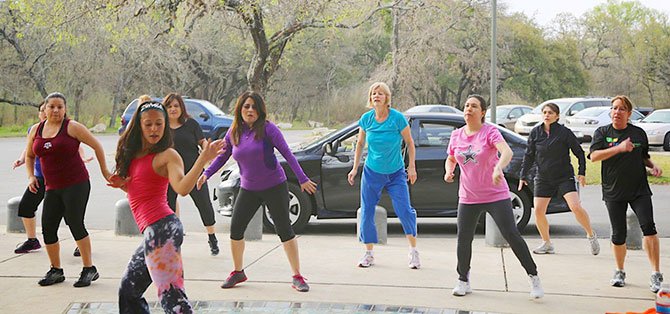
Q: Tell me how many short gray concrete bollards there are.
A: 6